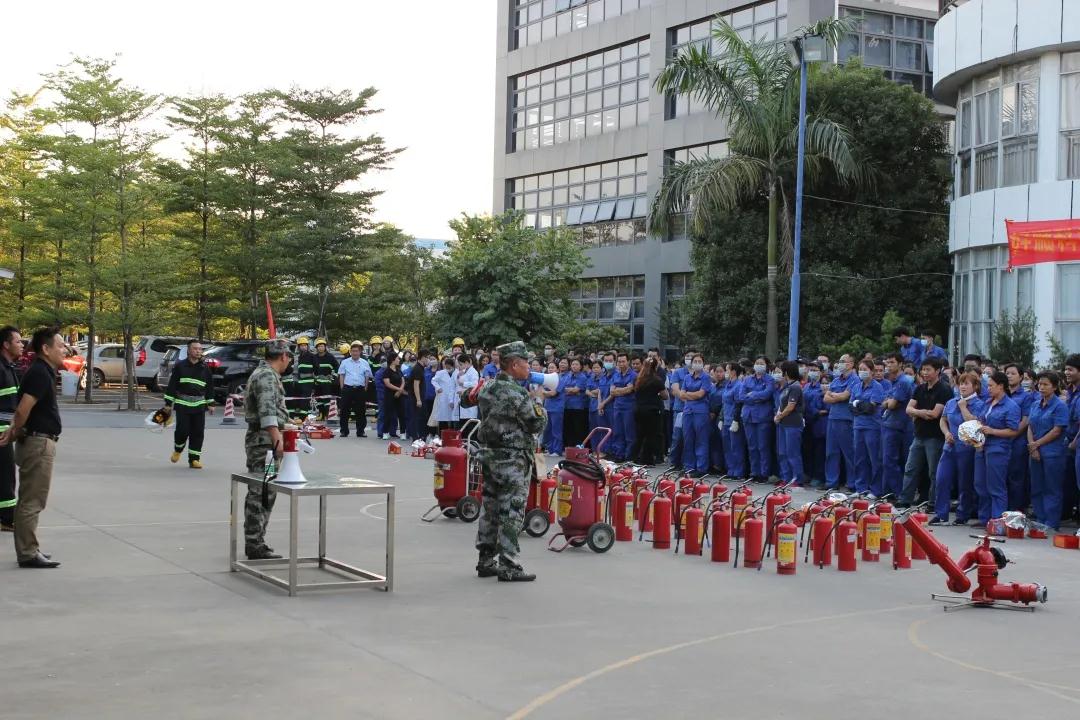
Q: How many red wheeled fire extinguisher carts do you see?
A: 3